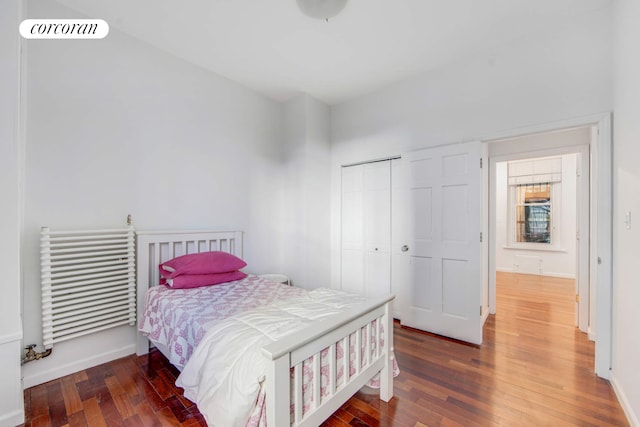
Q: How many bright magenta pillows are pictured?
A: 2